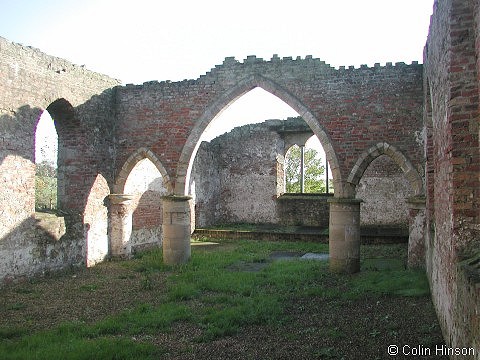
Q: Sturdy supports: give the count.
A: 4